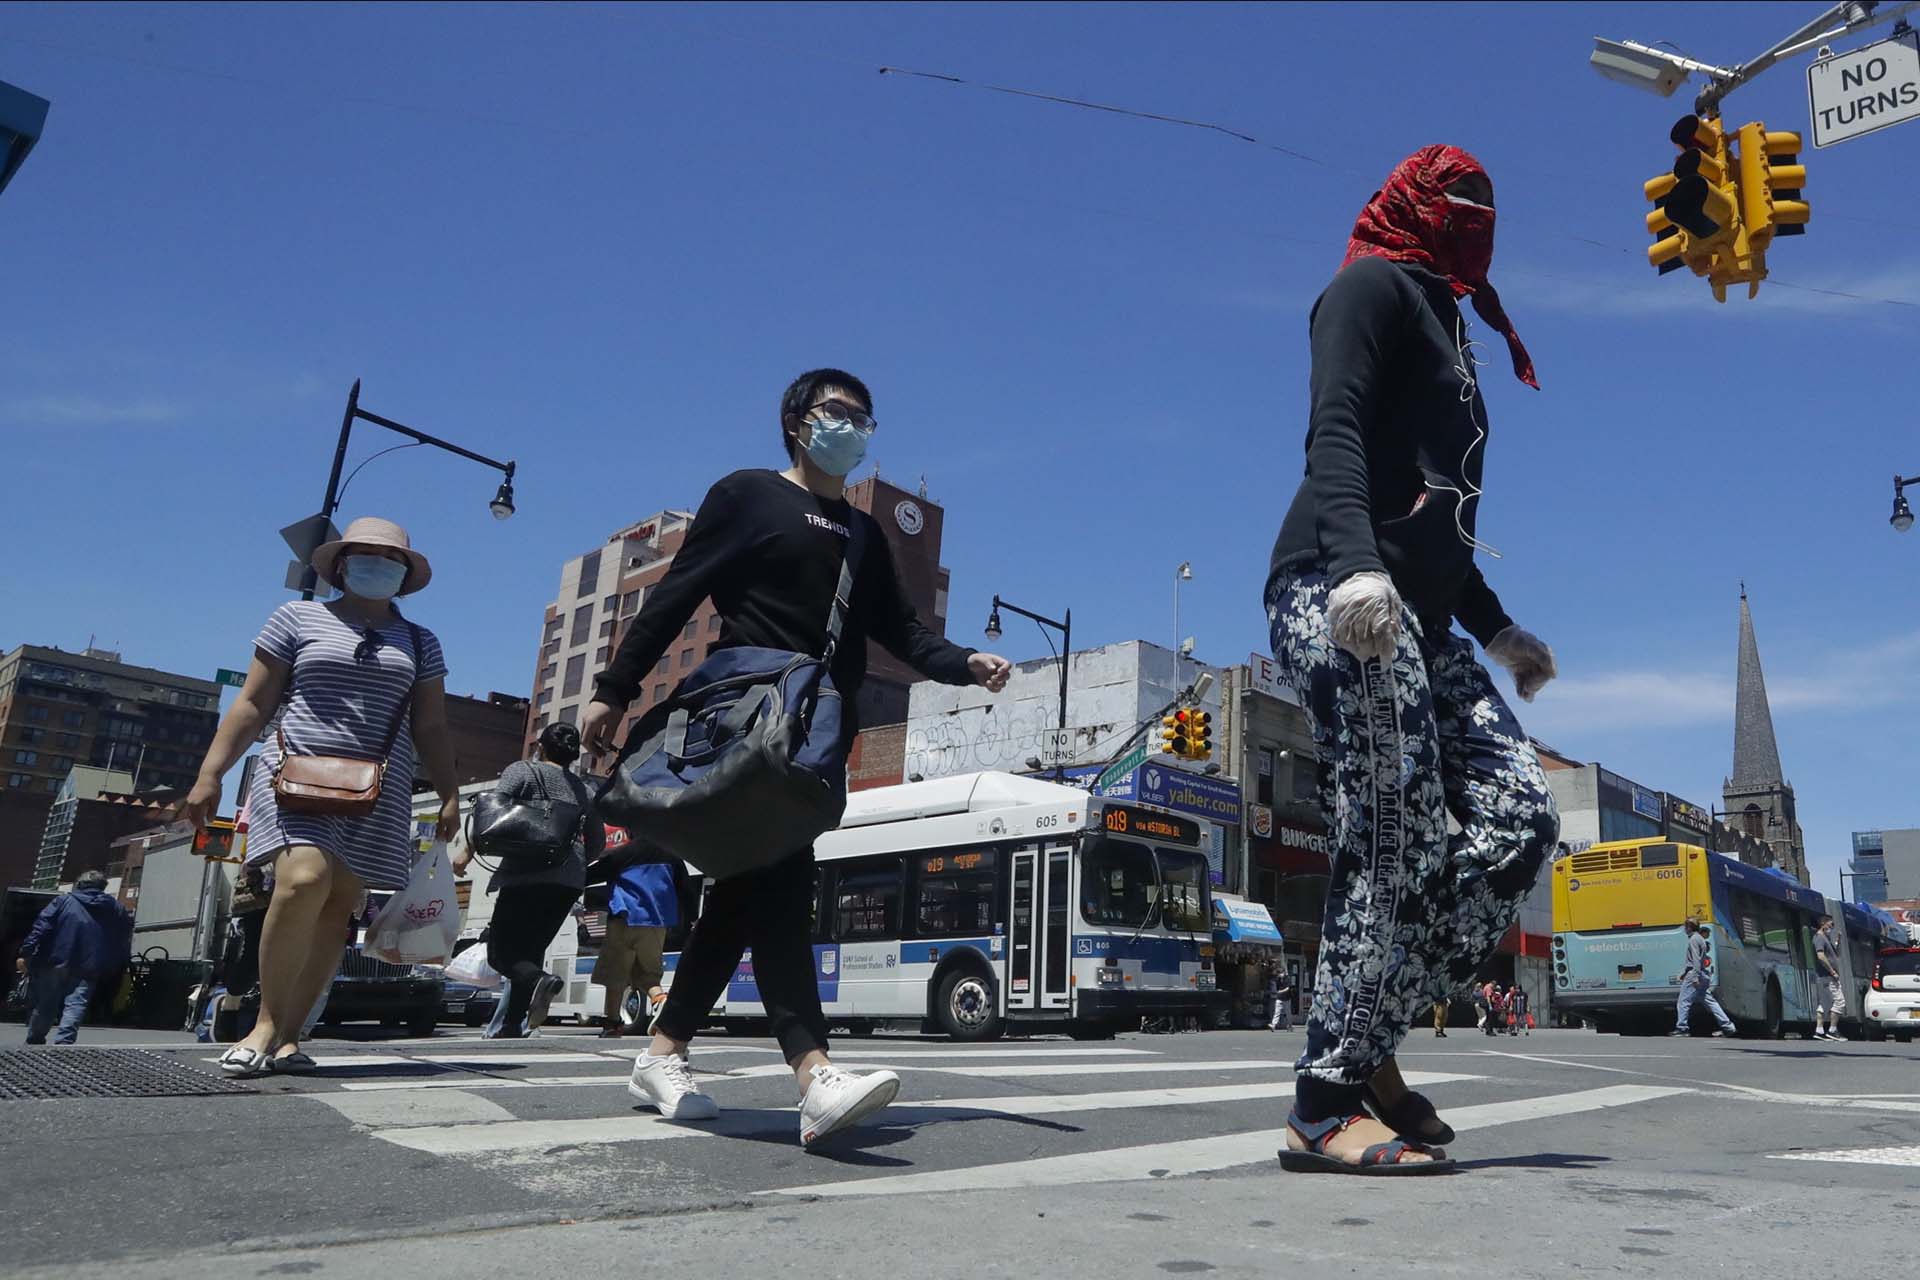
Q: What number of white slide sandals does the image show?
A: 2